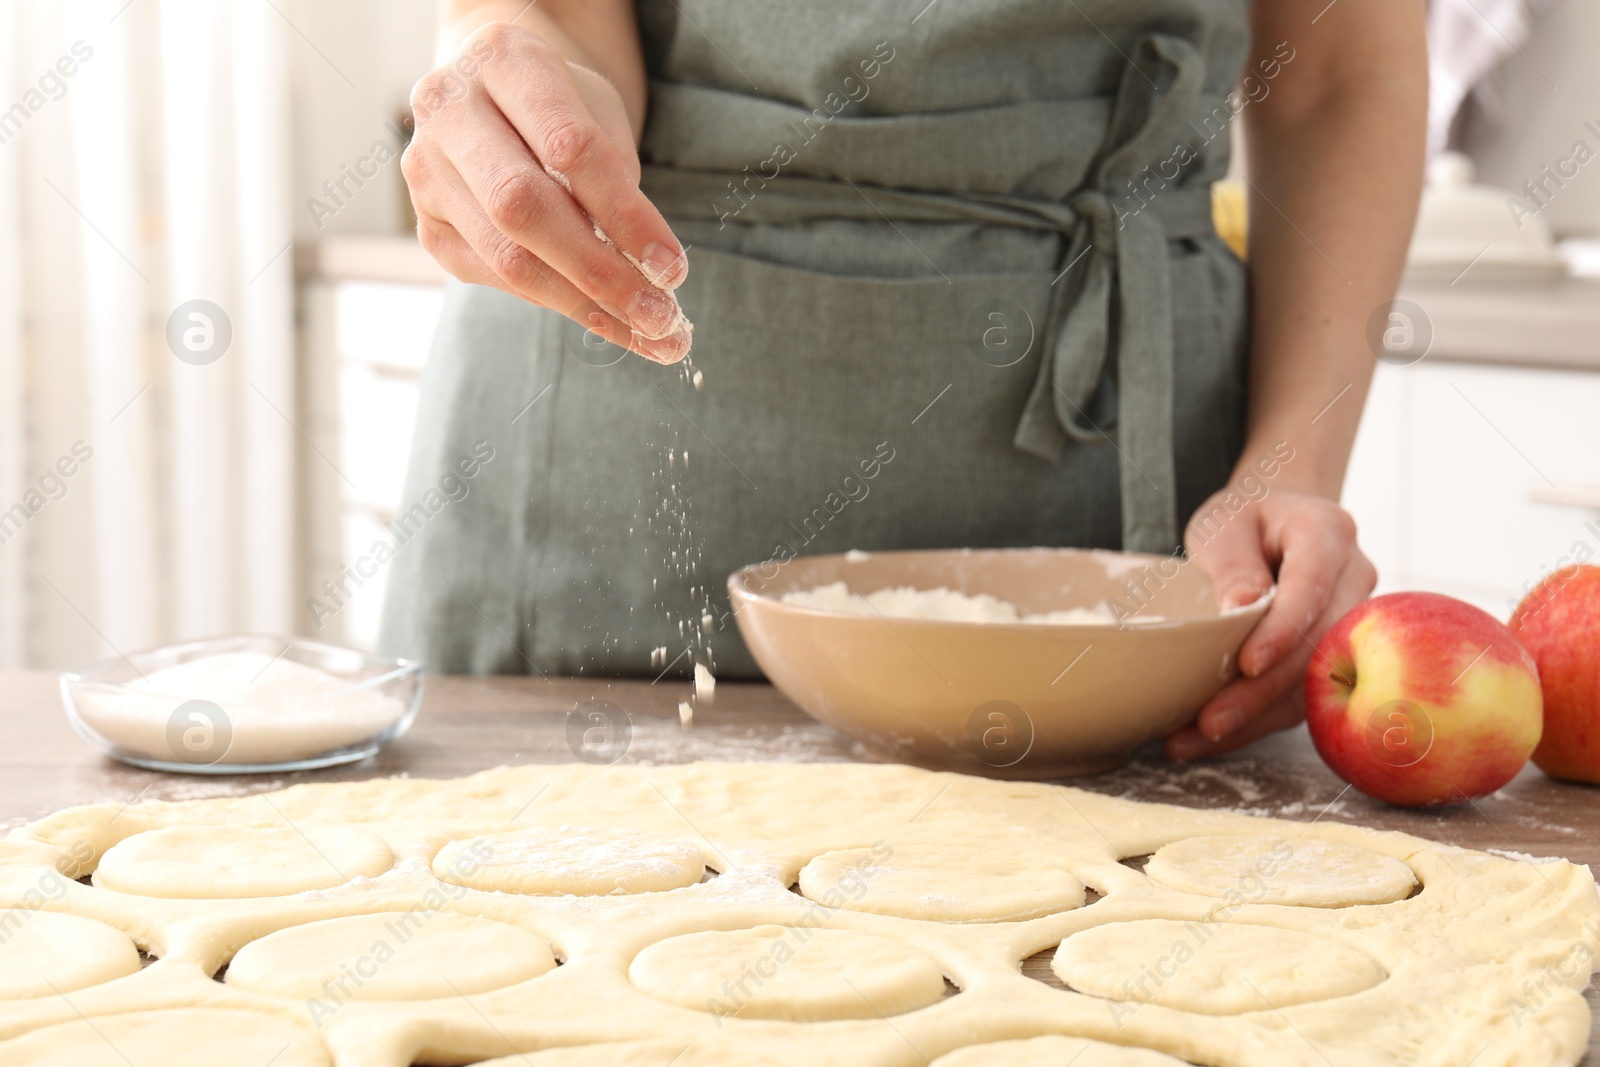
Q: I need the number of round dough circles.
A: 11